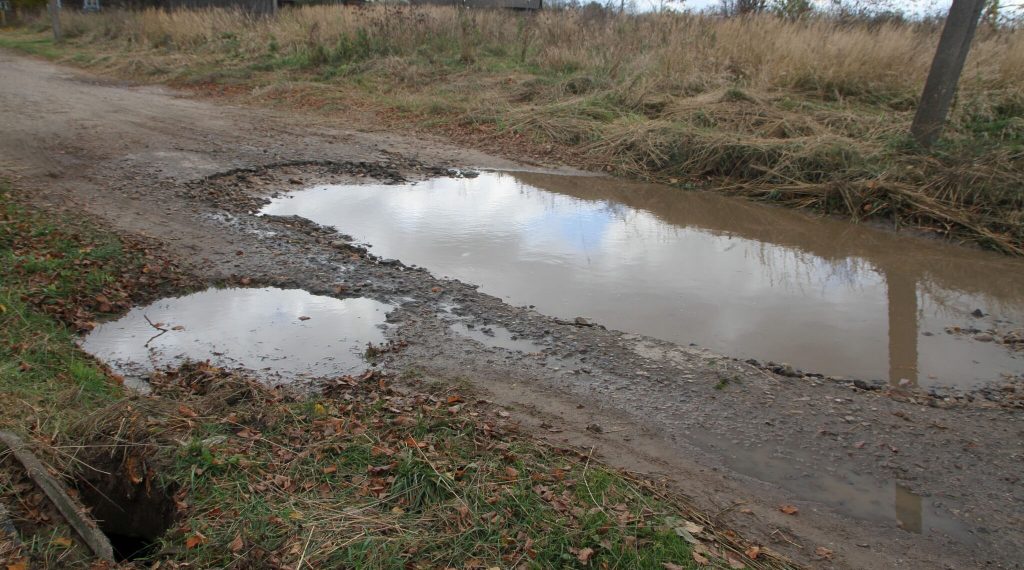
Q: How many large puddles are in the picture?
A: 2